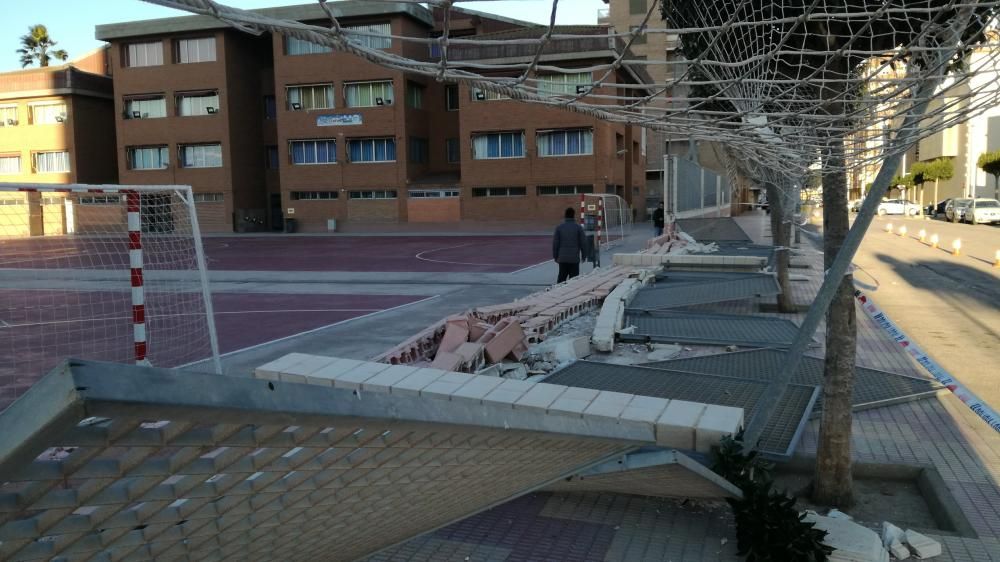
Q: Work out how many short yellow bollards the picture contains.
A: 6